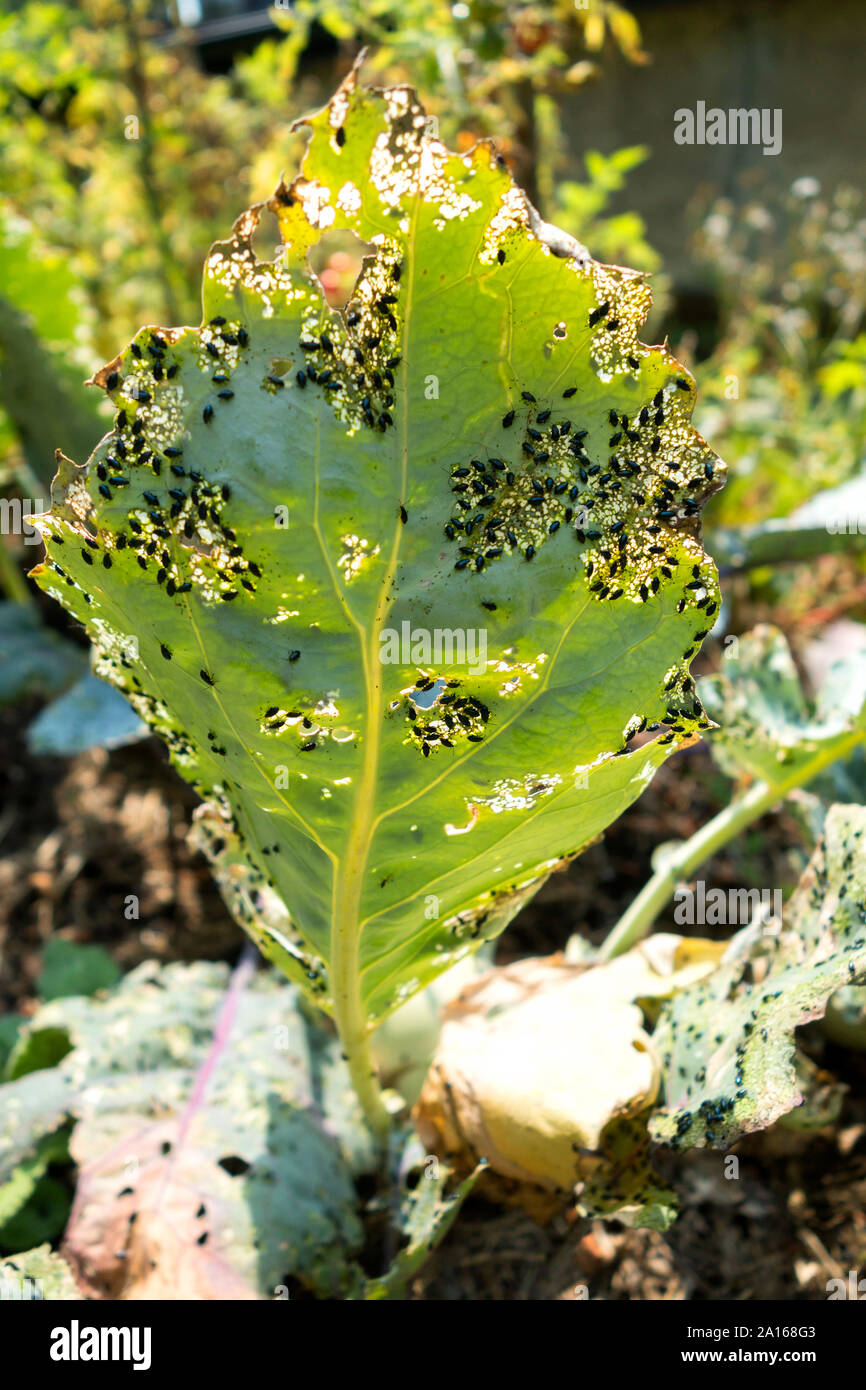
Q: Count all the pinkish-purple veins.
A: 1